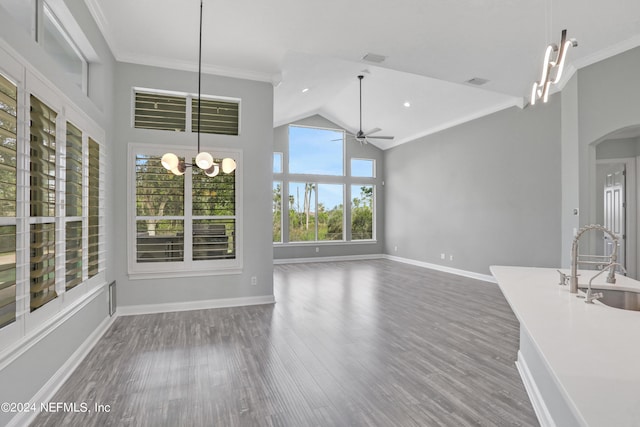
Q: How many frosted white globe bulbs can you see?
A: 5